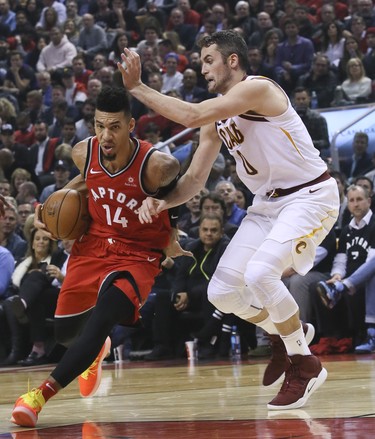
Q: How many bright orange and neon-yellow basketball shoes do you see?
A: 2